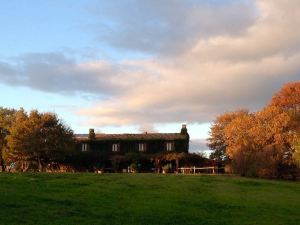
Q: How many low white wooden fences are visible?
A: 1